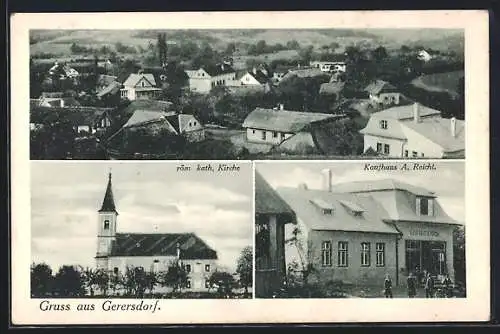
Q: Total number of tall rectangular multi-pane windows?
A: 4